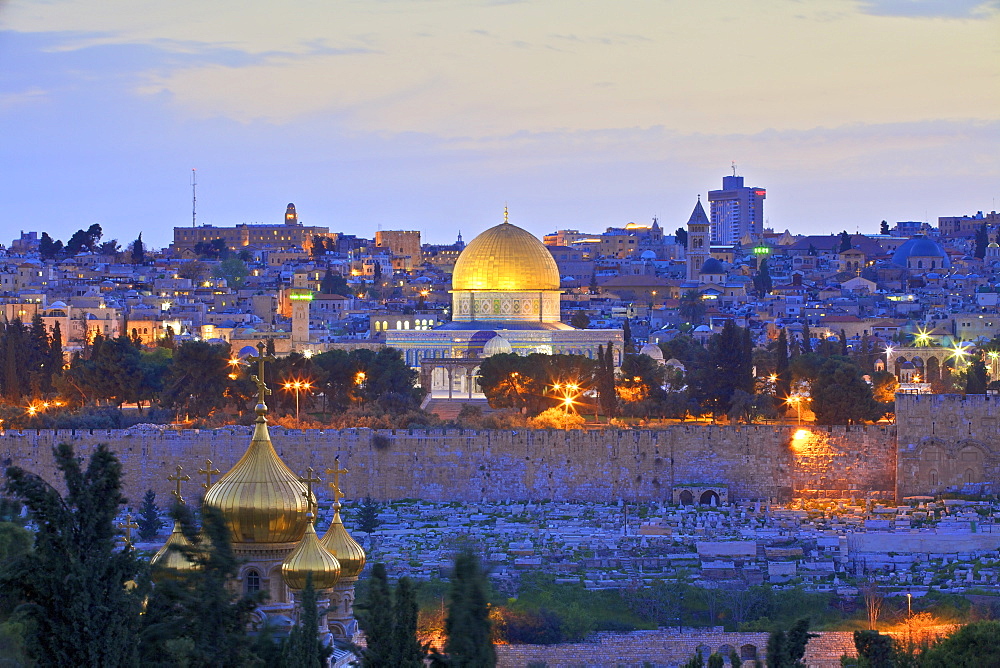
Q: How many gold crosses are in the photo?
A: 6